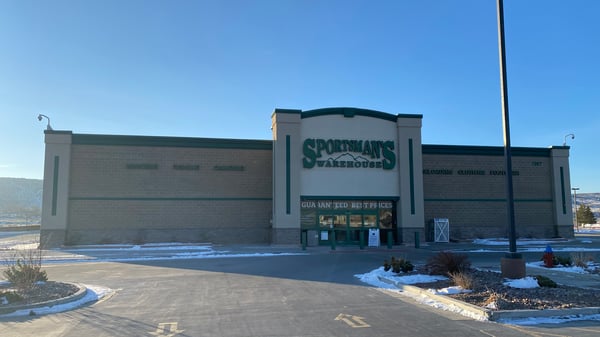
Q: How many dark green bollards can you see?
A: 5